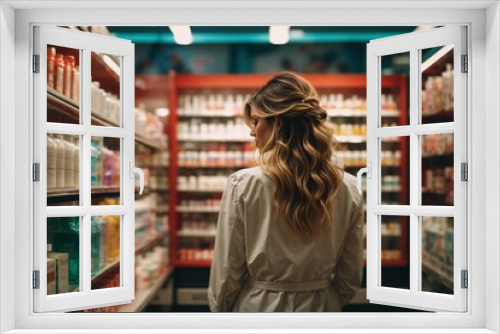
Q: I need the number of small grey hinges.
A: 6